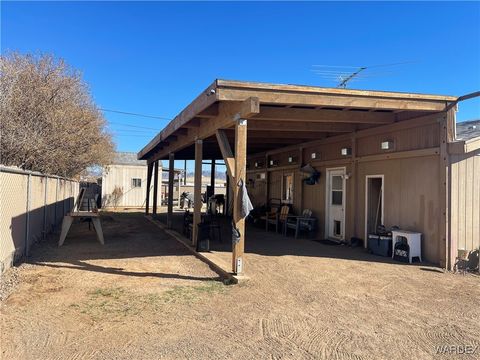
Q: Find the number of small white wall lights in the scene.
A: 6